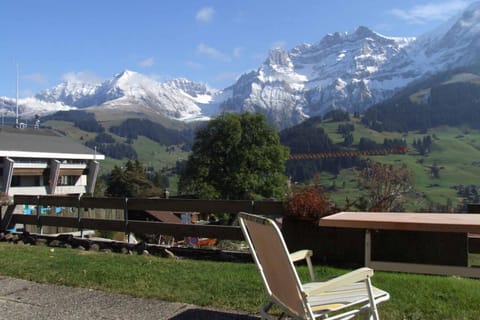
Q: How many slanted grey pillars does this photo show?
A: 3